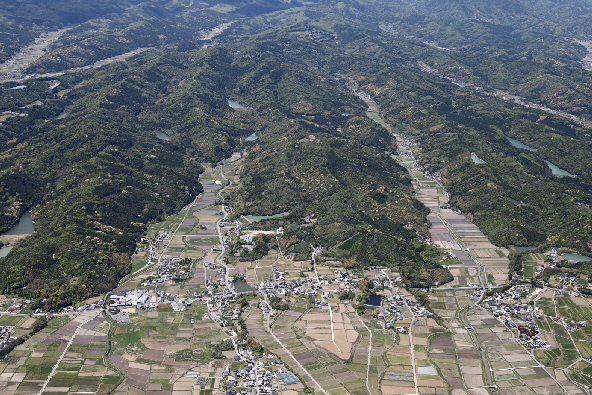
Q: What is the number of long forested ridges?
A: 3